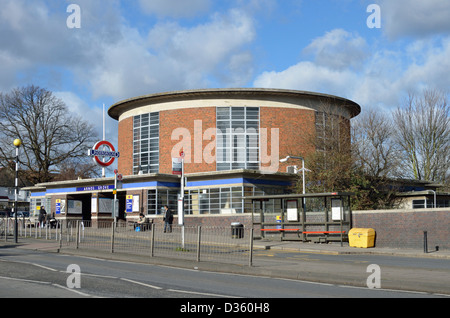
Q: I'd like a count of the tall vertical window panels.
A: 3